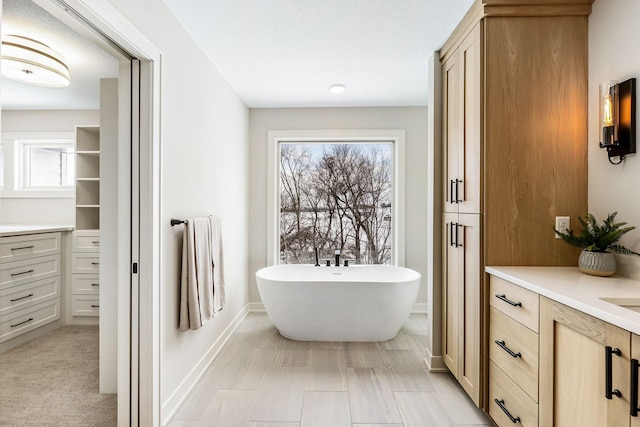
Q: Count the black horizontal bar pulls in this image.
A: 11